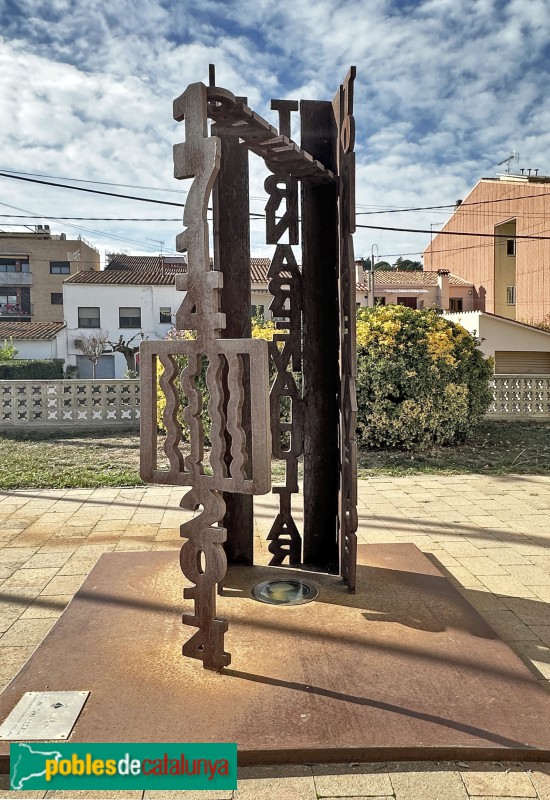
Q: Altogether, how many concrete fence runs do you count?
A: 2